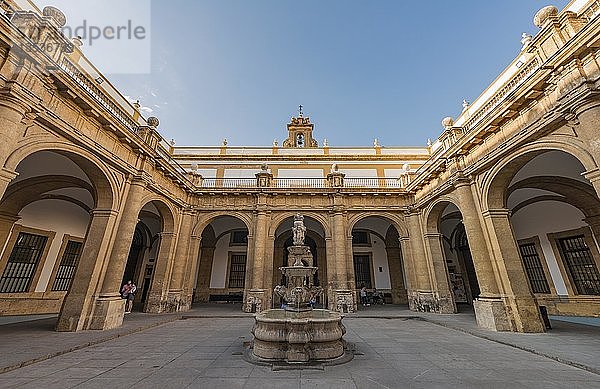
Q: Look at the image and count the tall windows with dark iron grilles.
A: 6